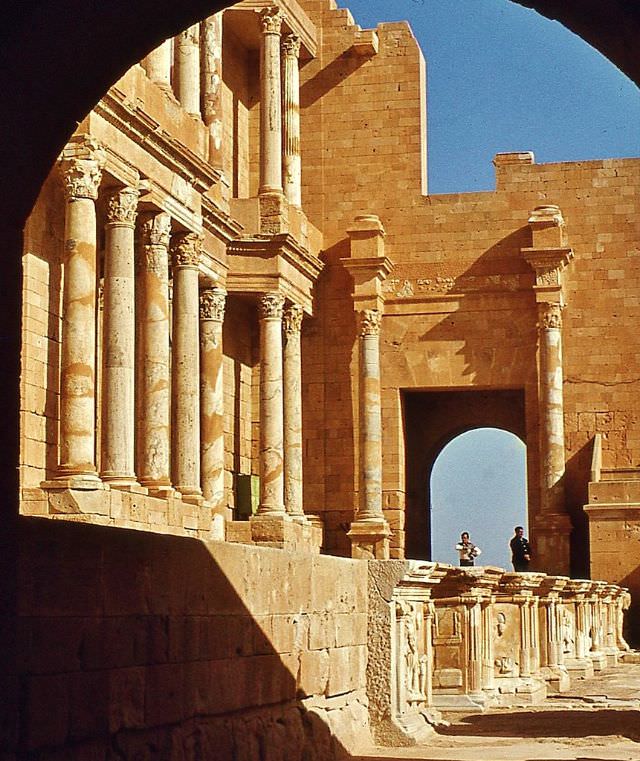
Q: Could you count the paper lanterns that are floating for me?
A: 0